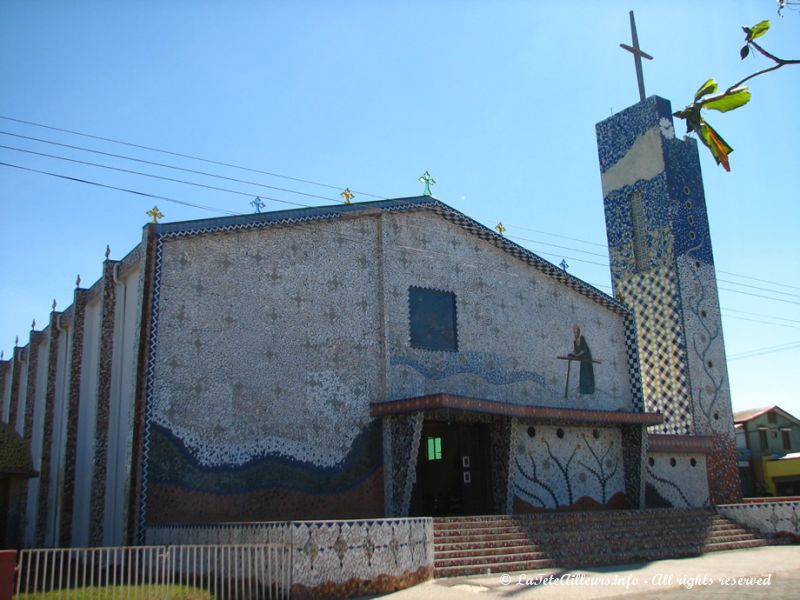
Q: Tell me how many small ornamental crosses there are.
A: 6